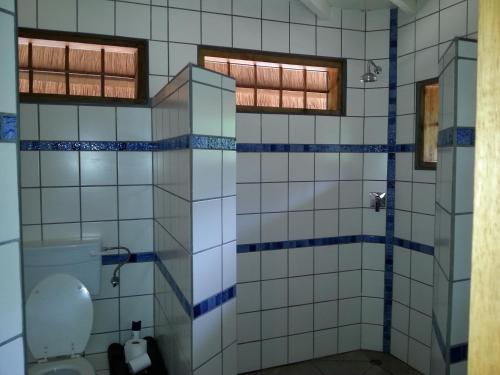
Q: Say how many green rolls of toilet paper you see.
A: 0